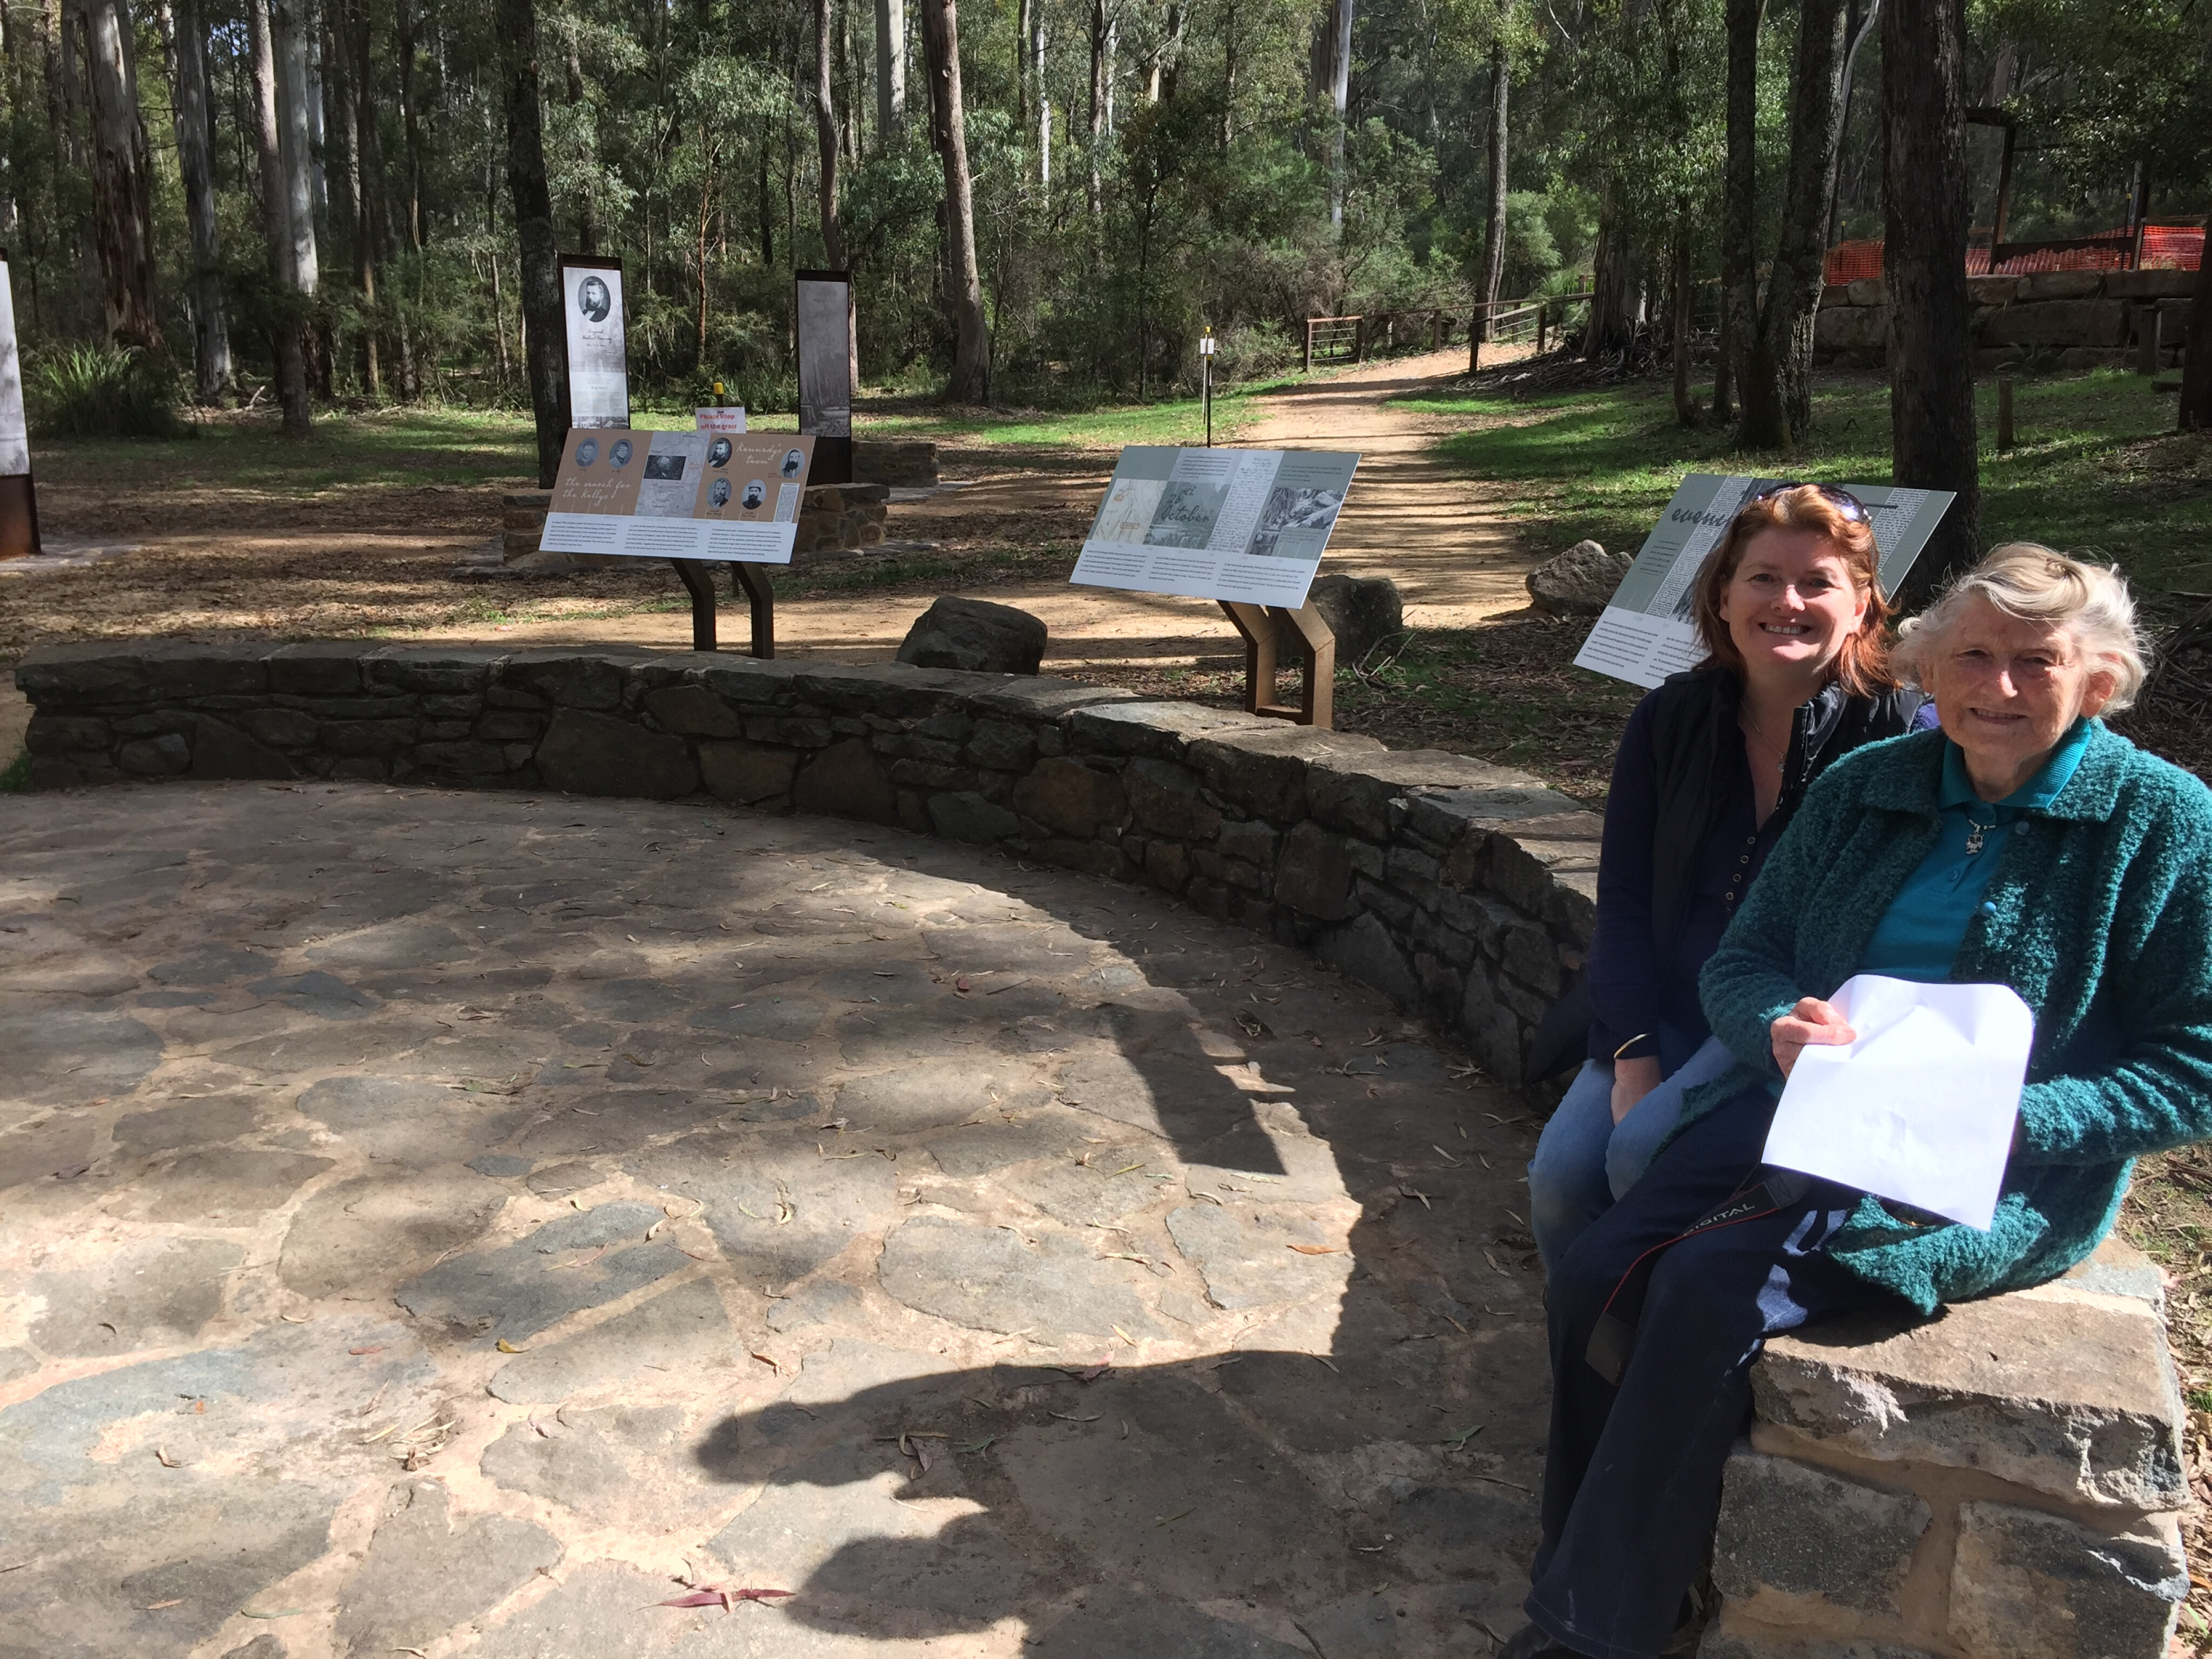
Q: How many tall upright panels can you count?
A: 3